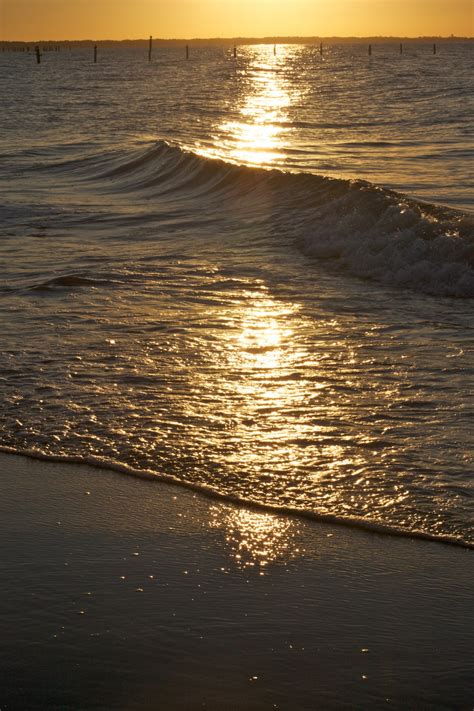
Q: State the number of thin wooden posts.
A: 10